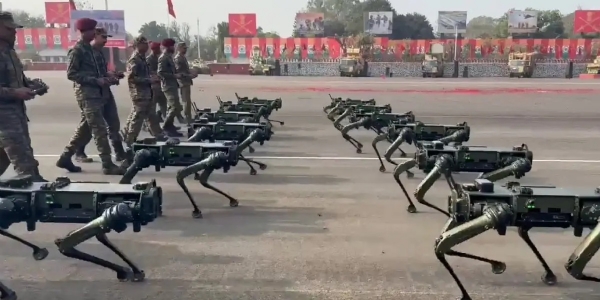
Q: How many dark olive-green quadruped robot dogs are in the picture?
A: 12